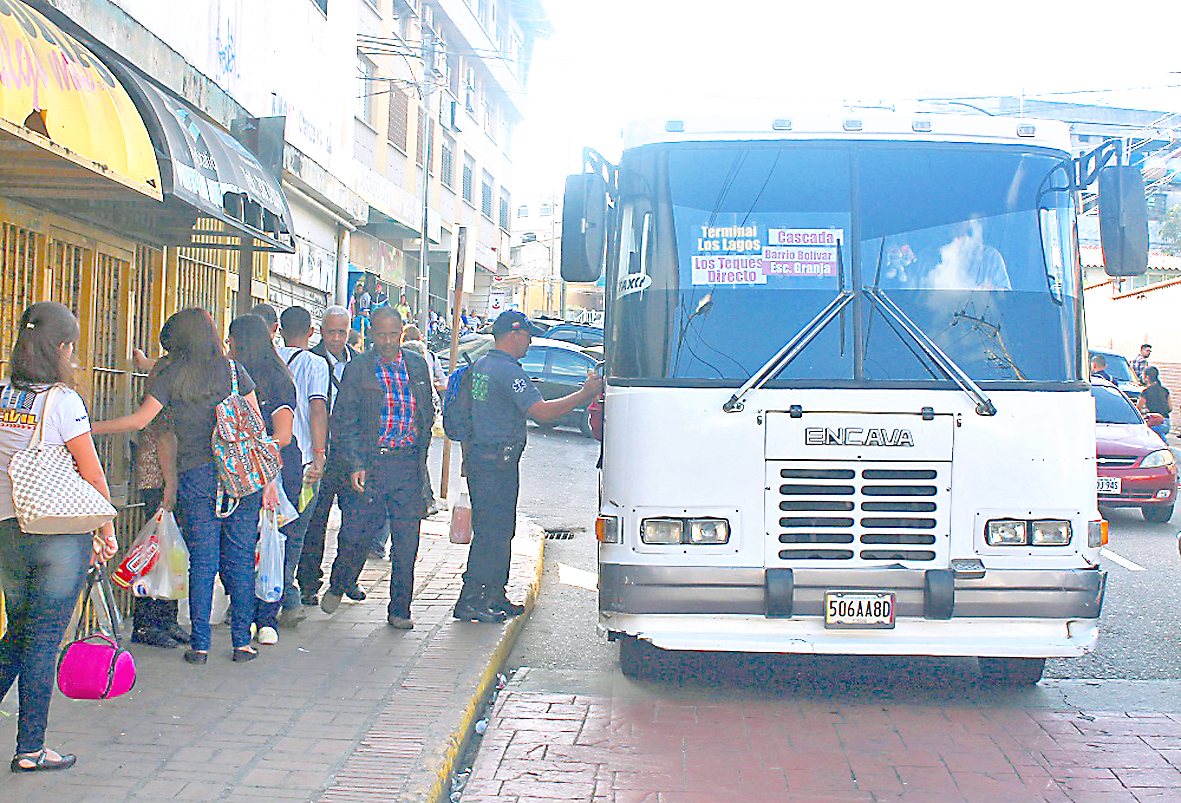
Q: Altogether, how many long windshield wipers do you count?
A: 2